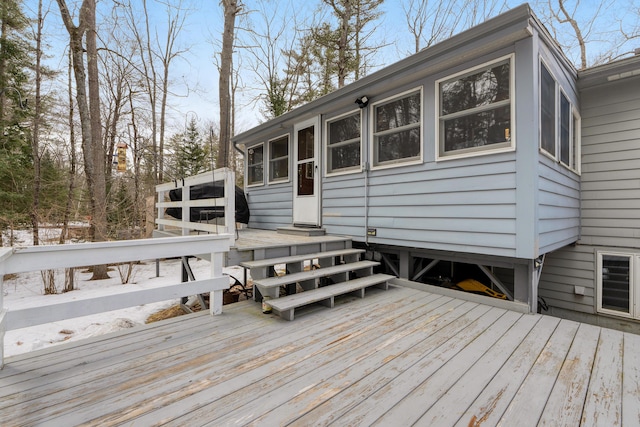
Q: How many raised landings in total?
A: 1